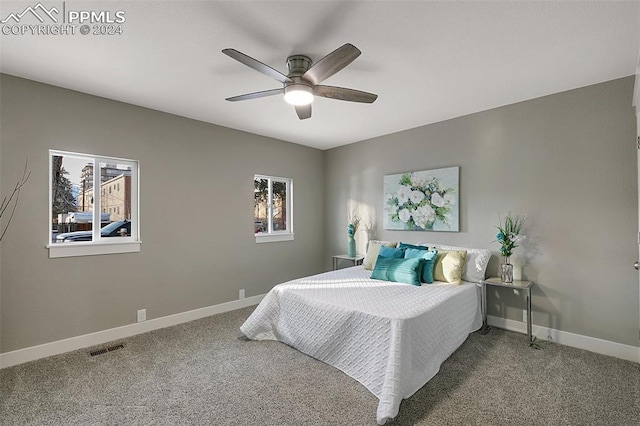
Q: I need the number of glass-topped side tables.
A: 2